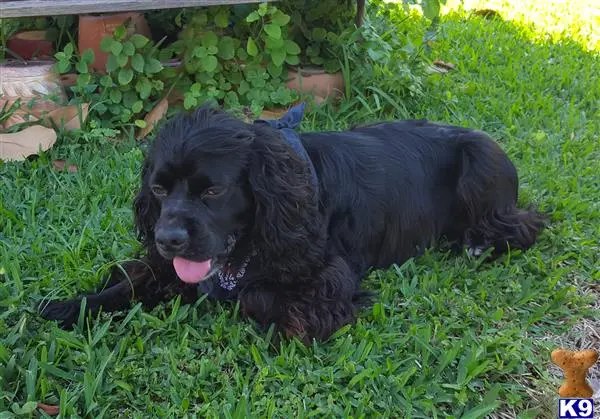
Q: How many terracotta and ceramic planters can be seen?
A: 4